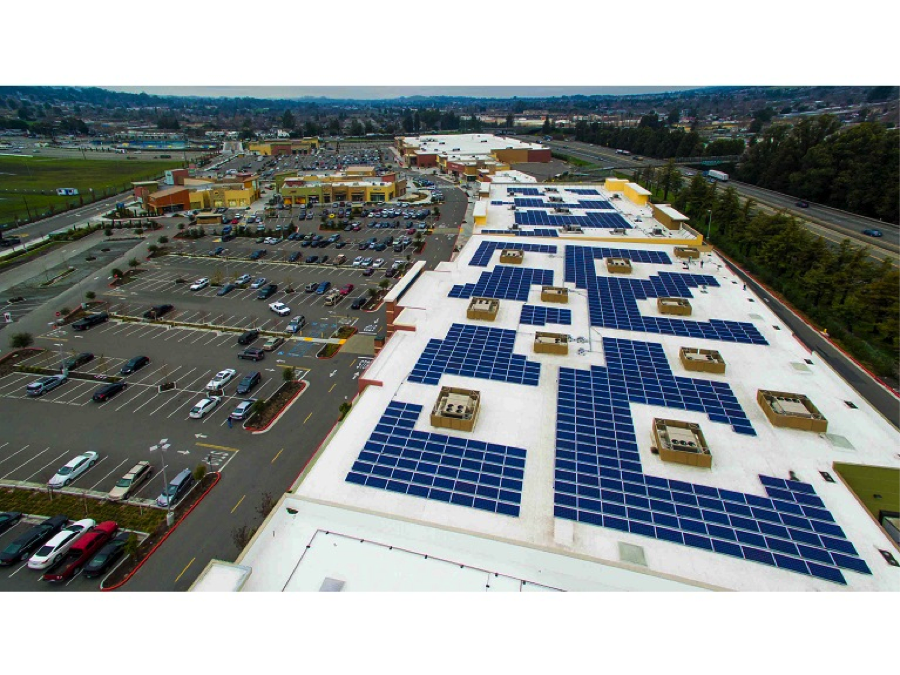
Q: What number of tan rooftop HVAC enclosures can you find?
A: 11